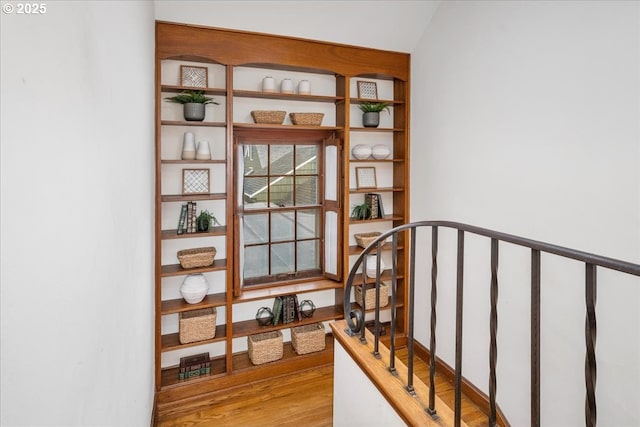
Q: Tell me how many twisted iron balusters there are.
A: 5